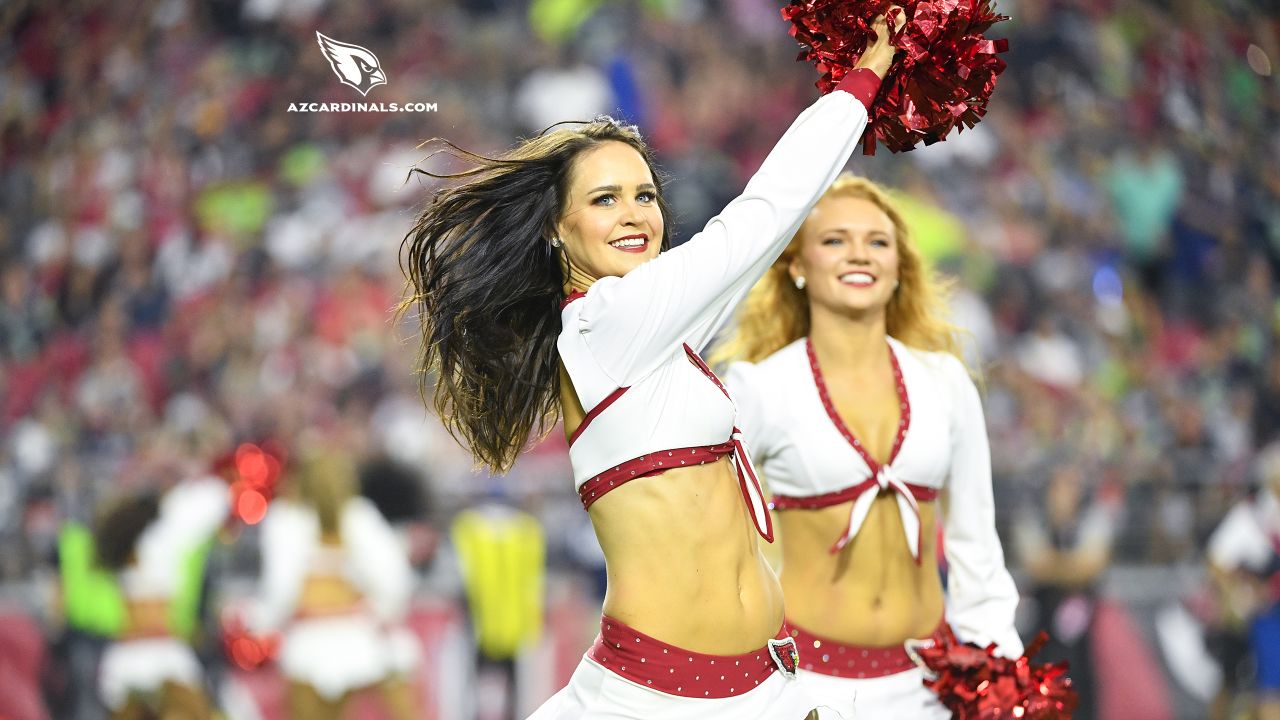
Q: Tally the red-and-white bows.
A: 2